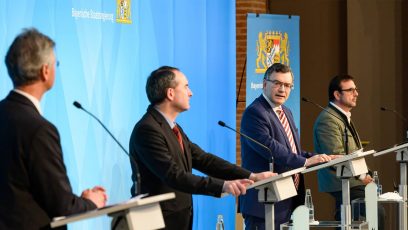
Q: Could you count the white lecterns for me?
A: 4